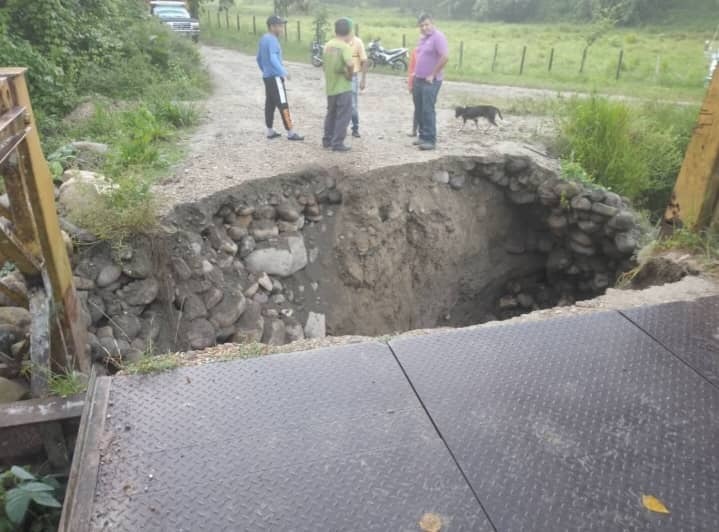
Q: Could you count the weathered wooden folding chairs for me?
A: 0